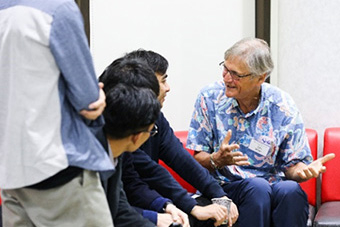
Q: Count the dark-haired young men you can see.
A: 3